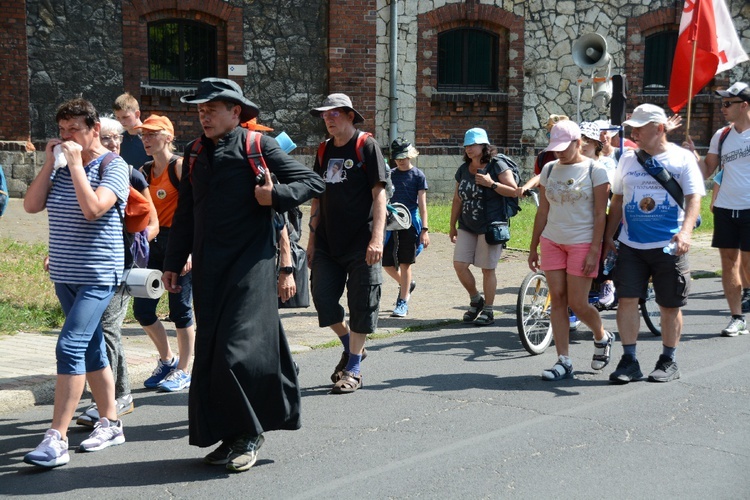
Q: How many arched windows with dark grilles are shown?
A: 3